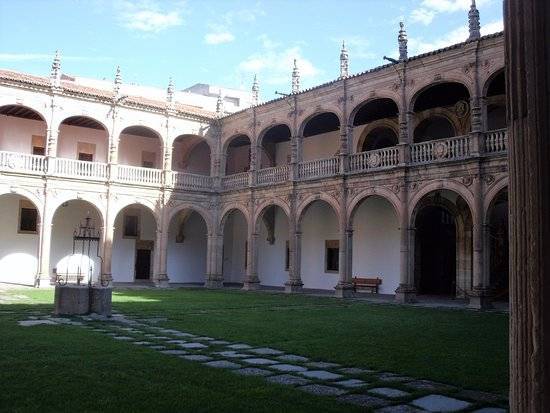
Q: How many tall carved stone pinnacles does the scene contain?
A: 9